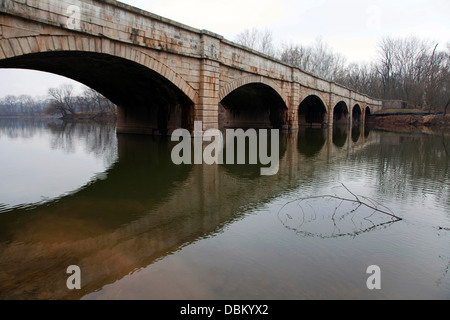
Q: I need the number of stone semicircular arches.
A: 6